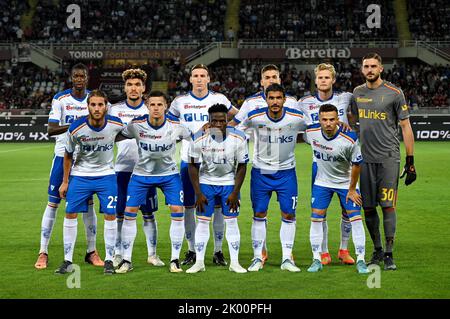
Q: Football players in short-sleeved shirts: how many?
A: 11